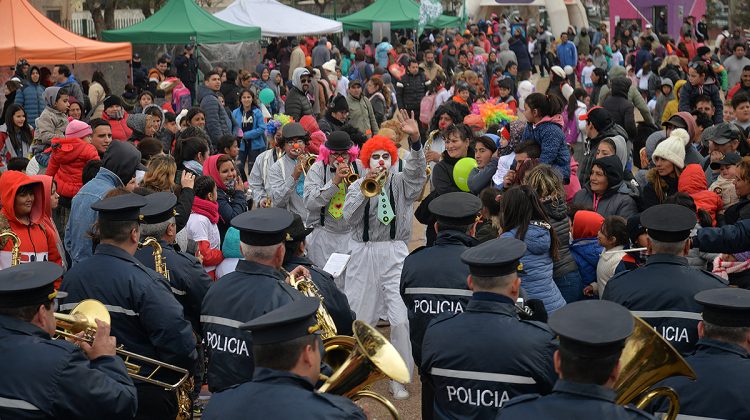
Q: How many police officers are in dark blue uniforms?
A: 11